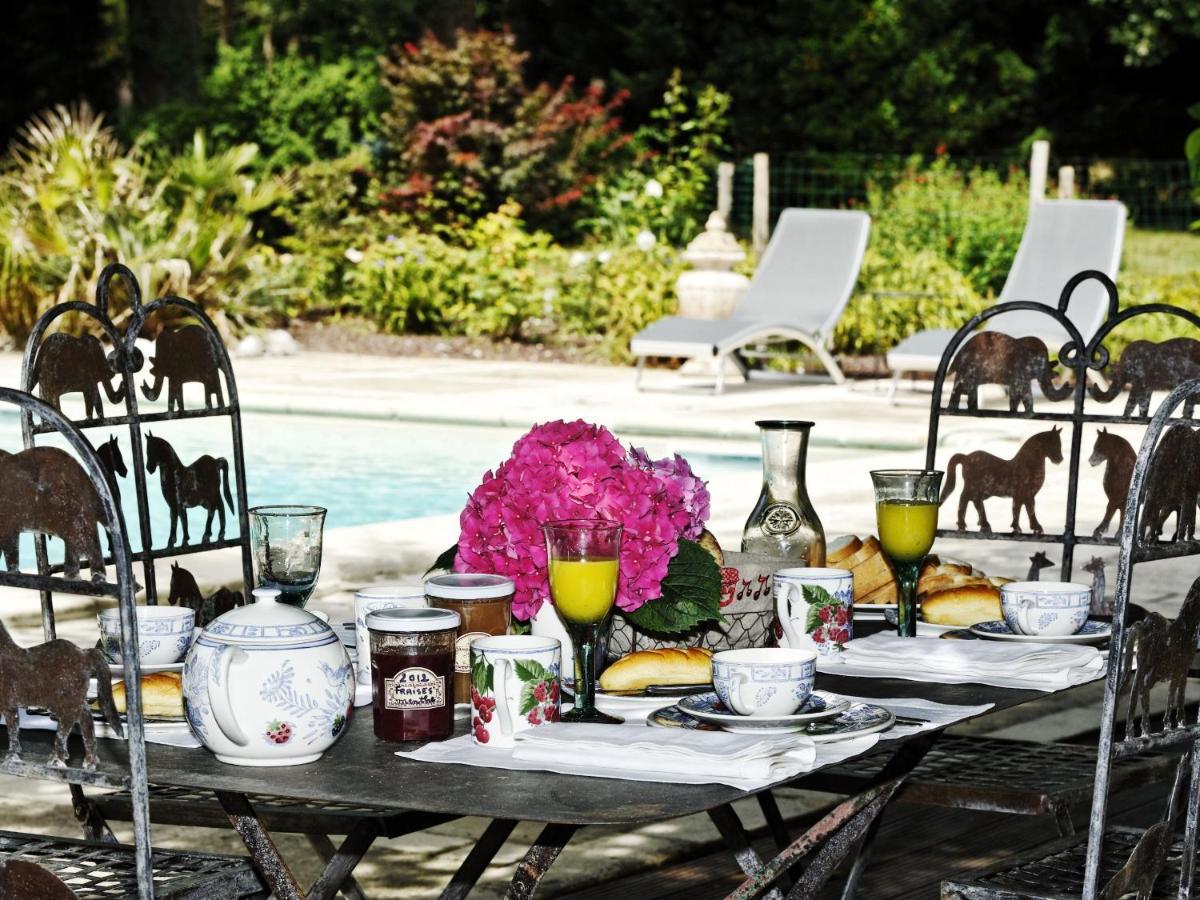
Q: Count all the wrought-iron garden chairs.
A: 4